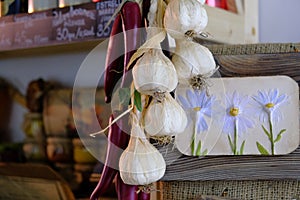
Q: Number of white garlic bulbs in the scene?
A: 5